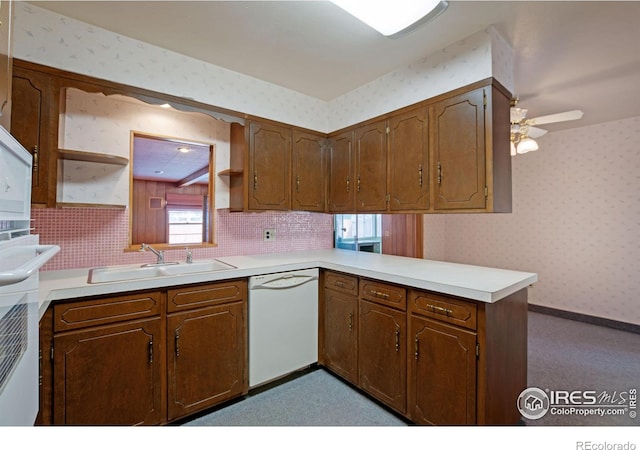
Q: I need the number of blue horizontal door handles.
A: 0